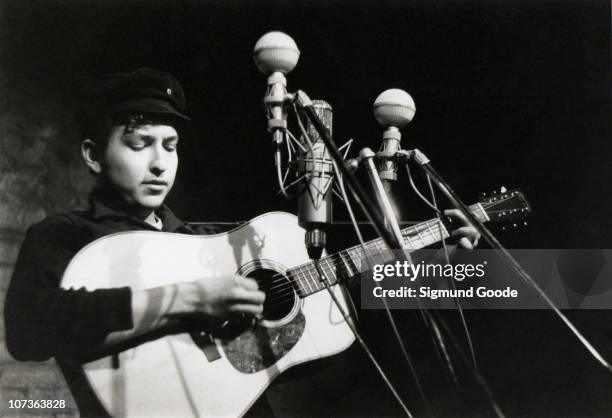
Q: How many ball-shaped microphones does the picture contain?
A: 2